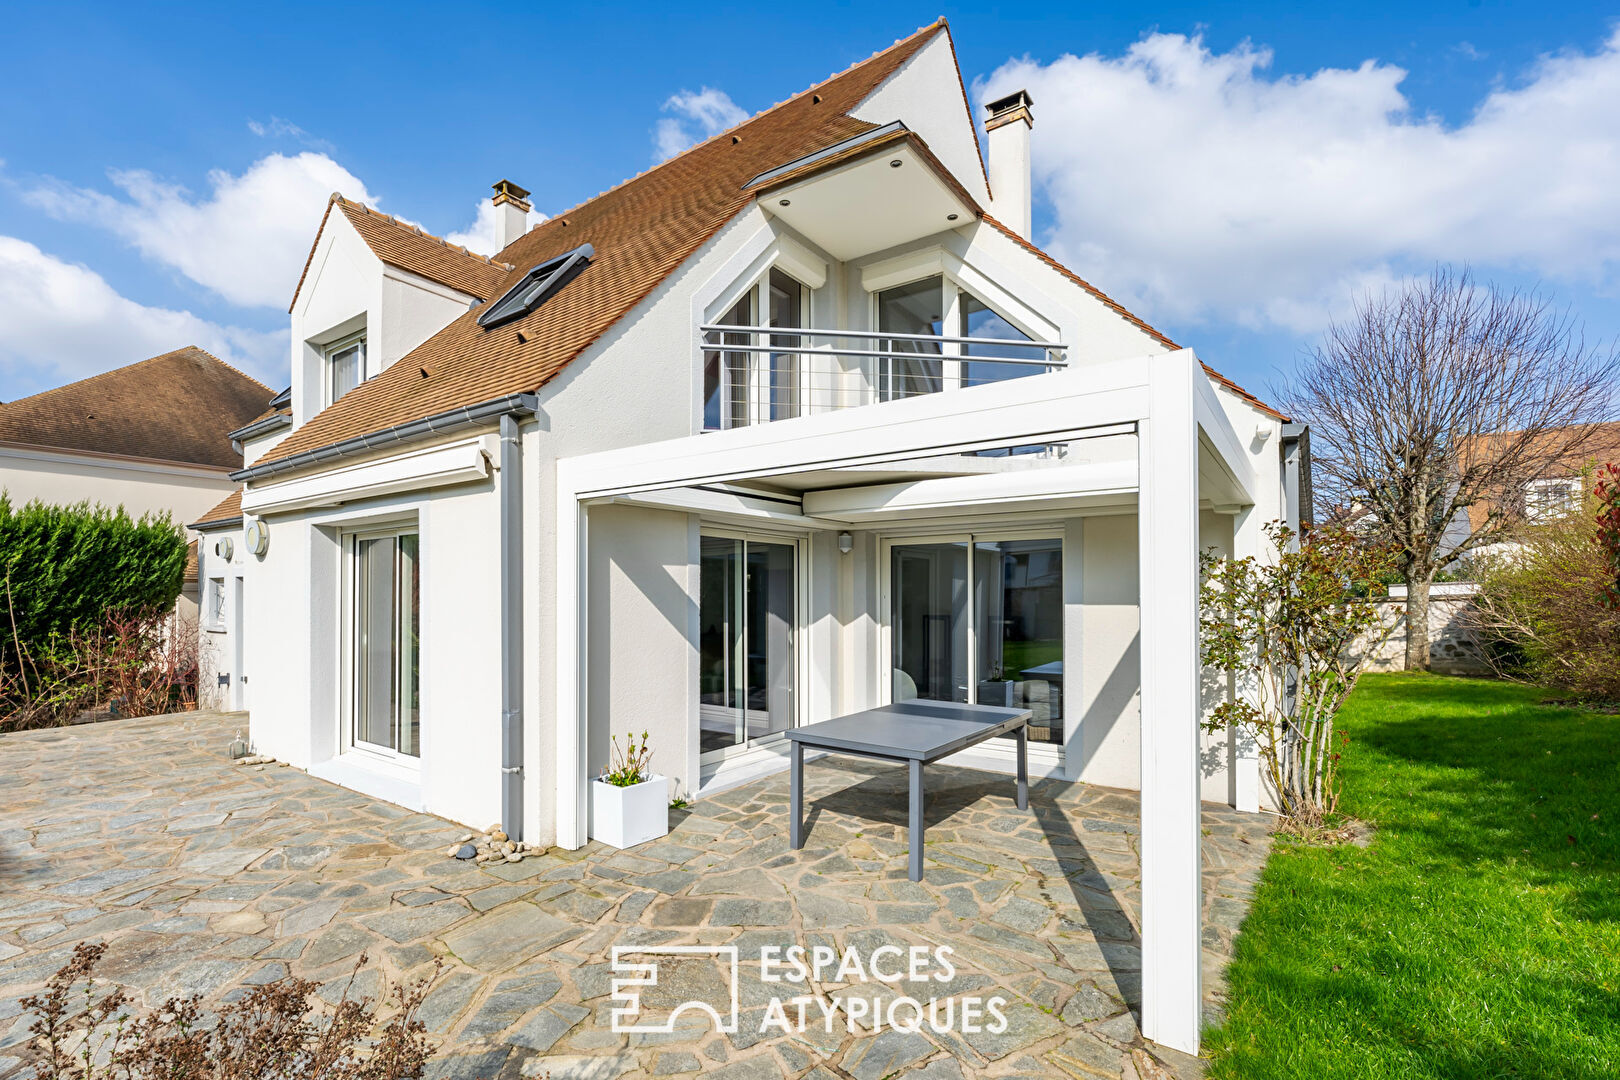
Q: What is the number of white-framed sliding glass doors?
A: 3